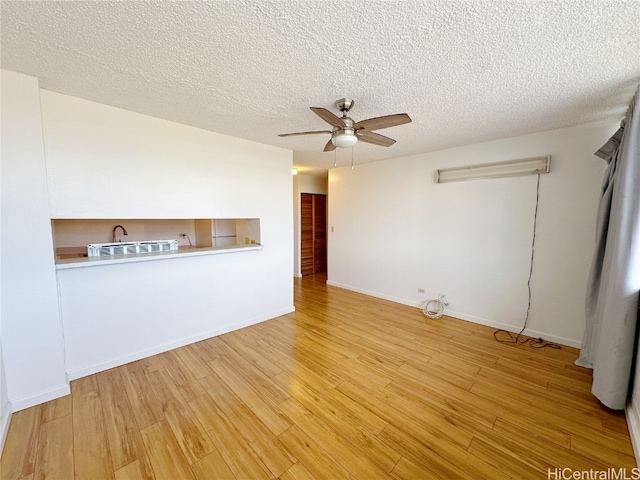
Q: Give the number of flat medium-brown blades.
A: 5